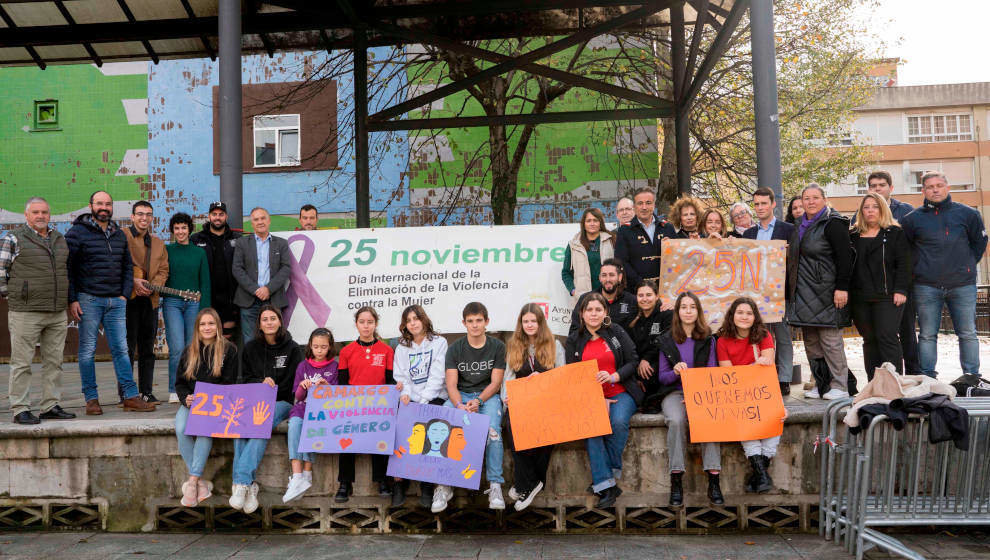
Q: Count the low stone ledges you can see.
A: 1